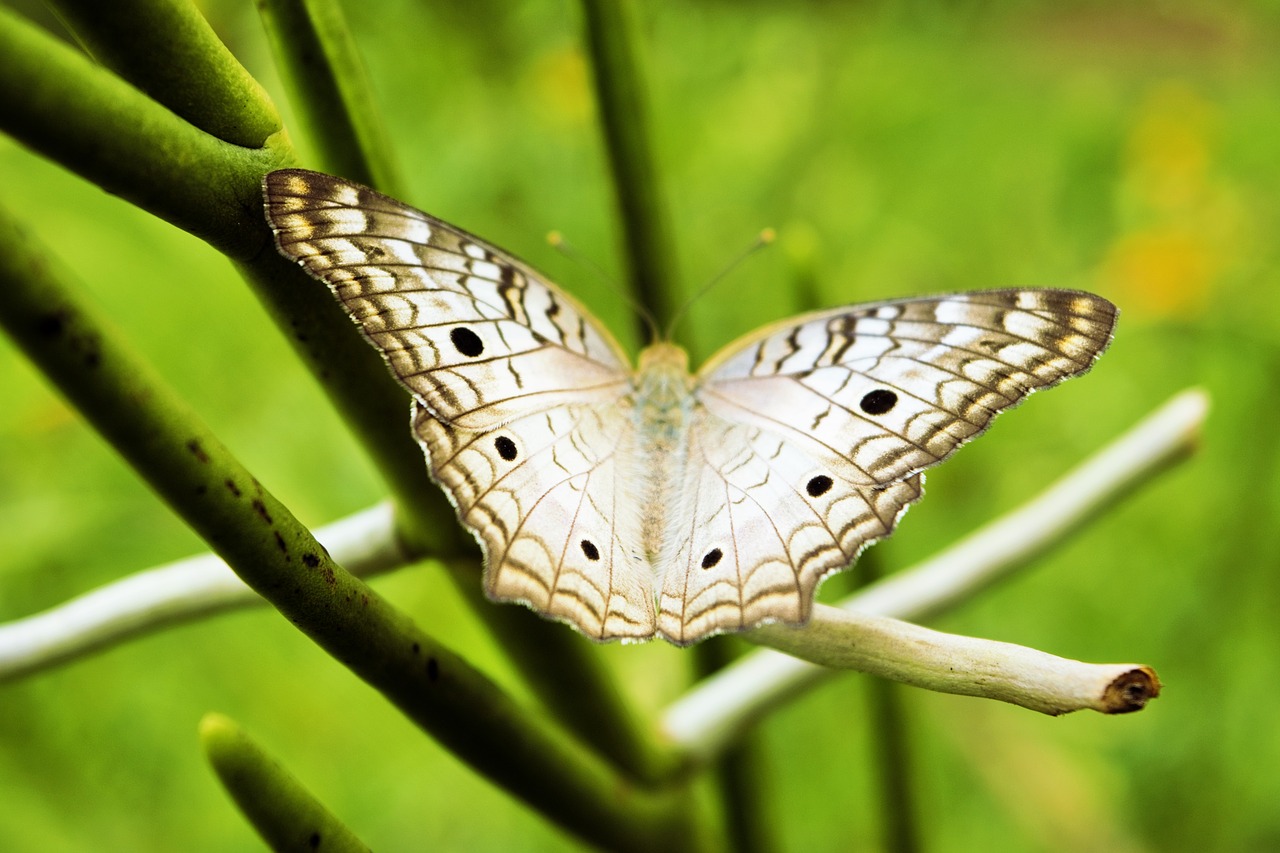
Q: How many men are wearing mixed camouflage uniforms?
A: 0